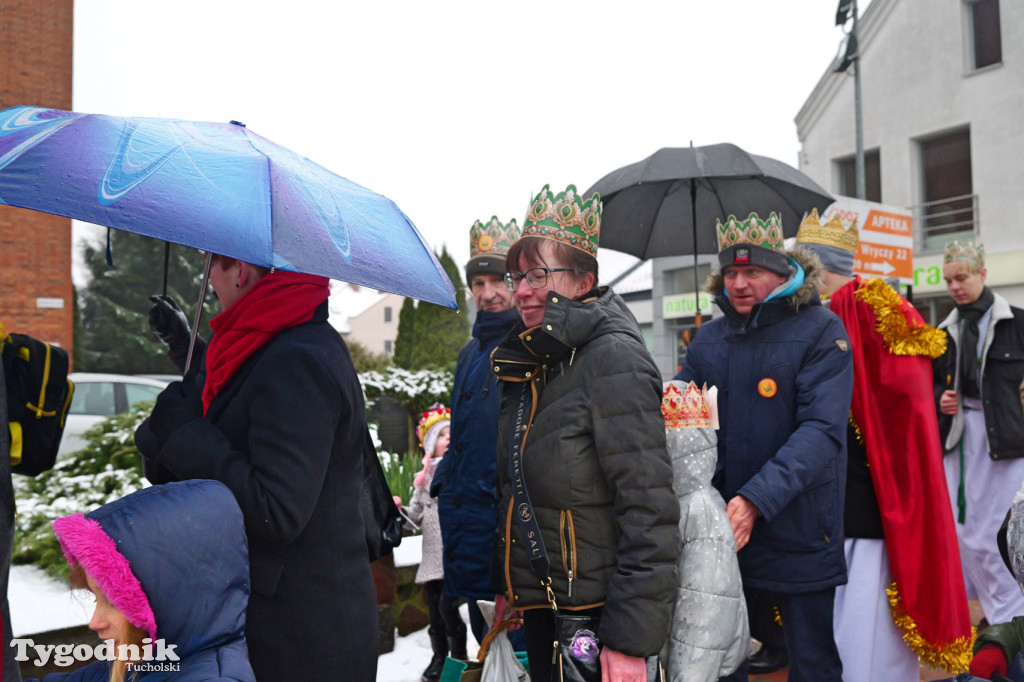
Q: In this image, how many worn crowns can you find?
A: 7